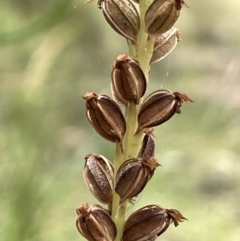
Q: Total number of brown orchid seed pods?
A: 11